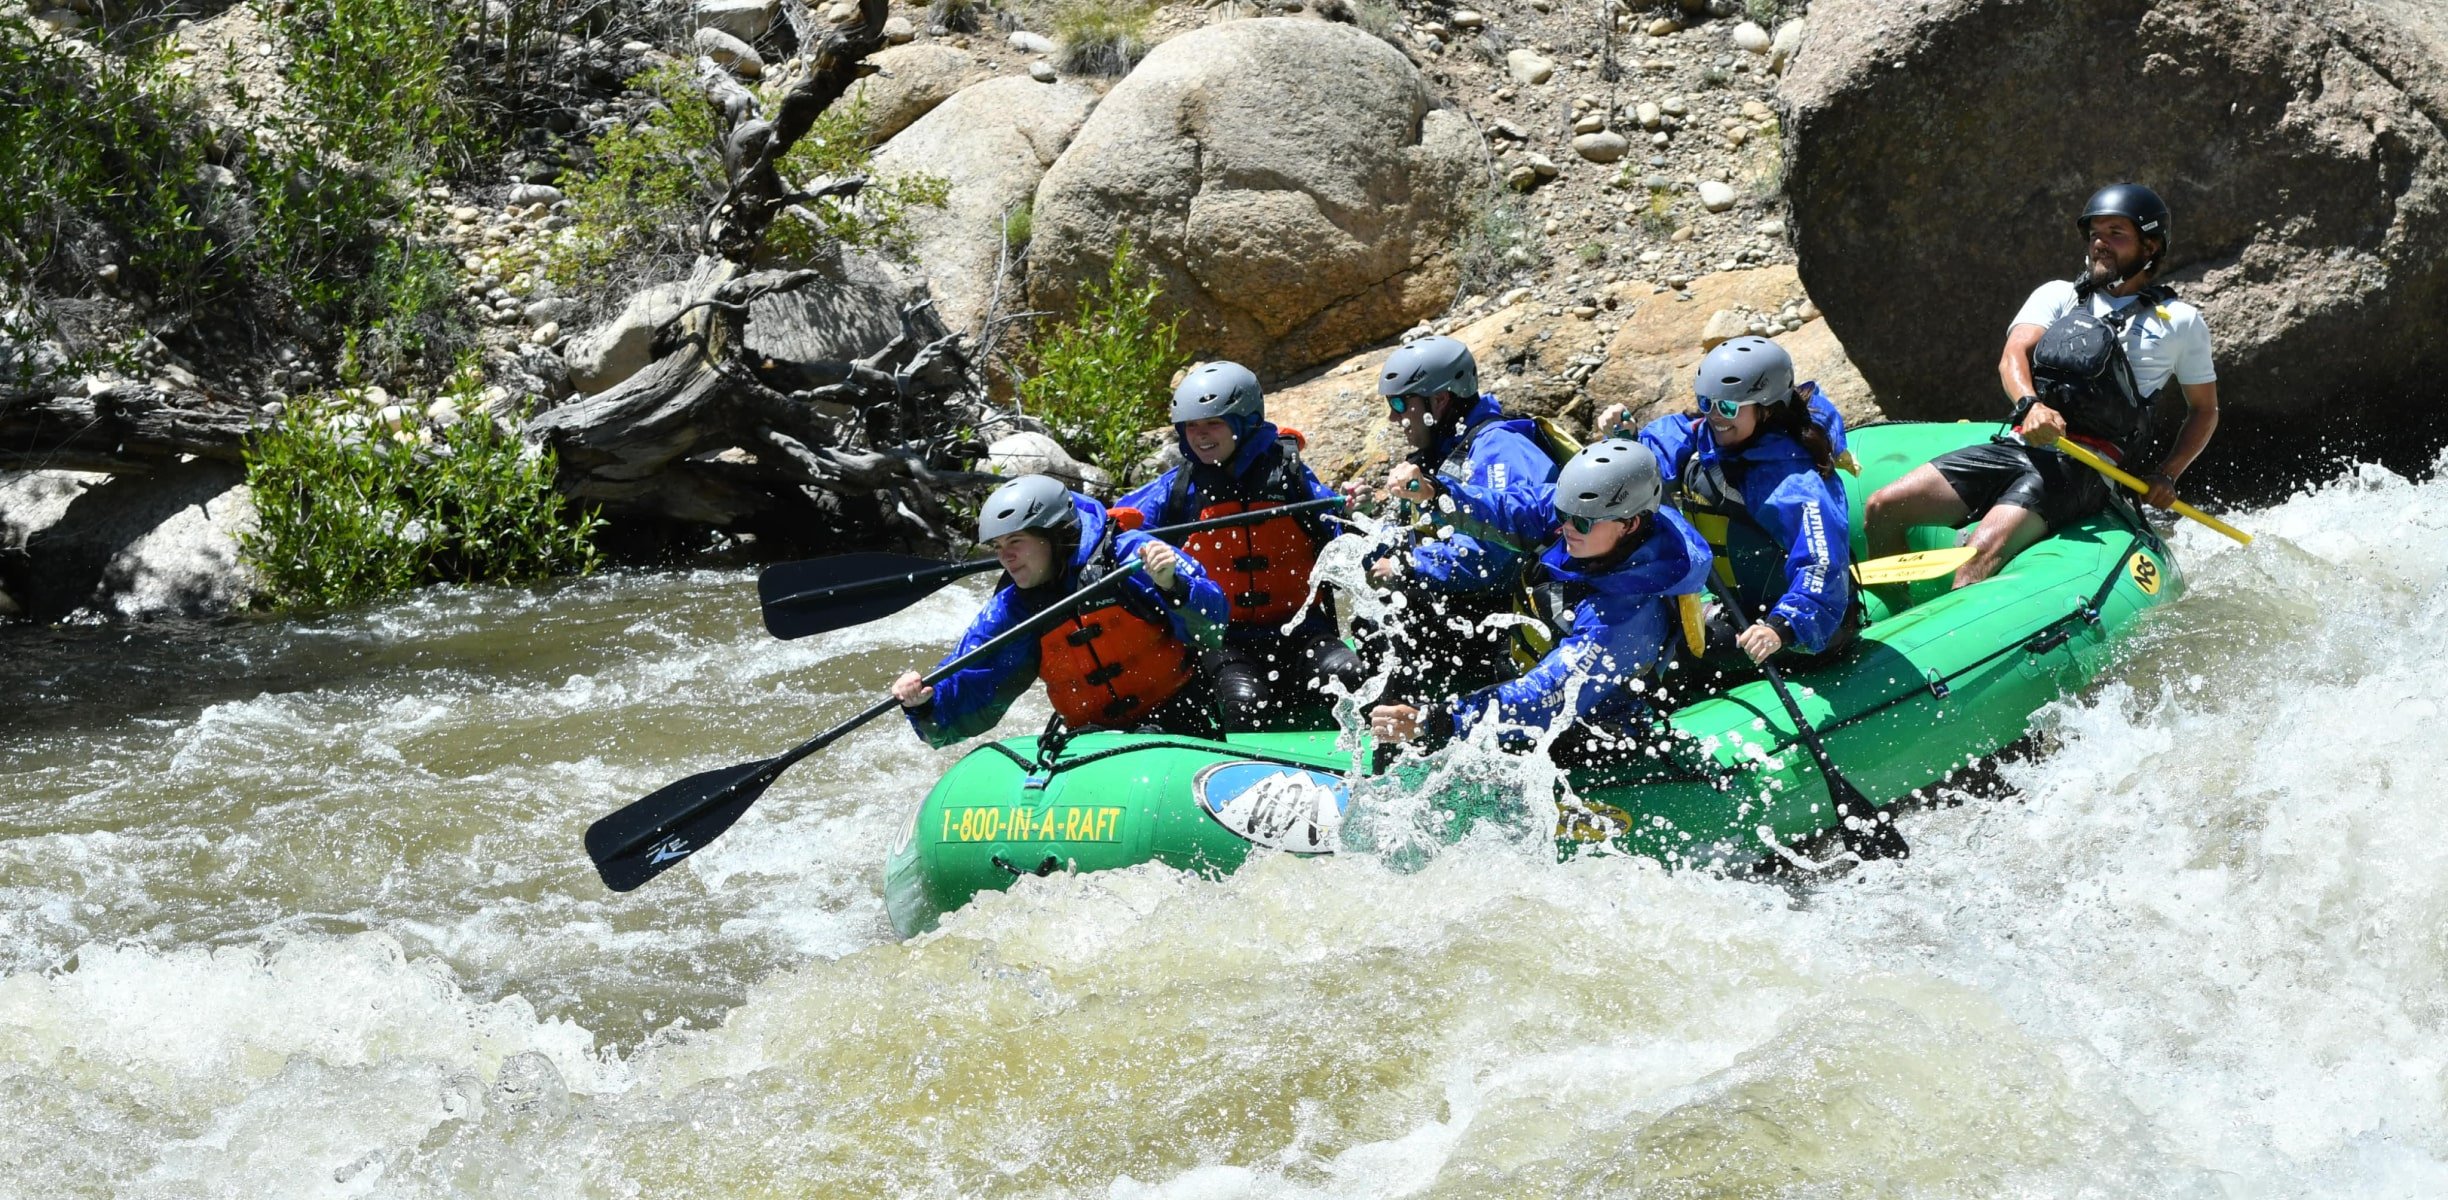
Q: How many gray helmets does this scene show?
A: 5